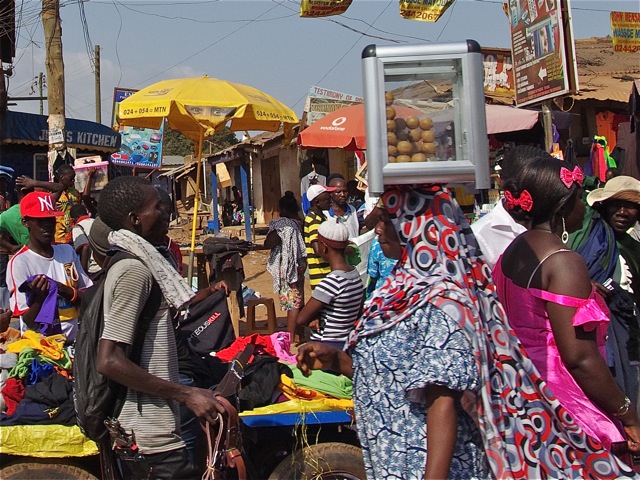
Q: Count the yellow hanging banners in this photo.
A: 3